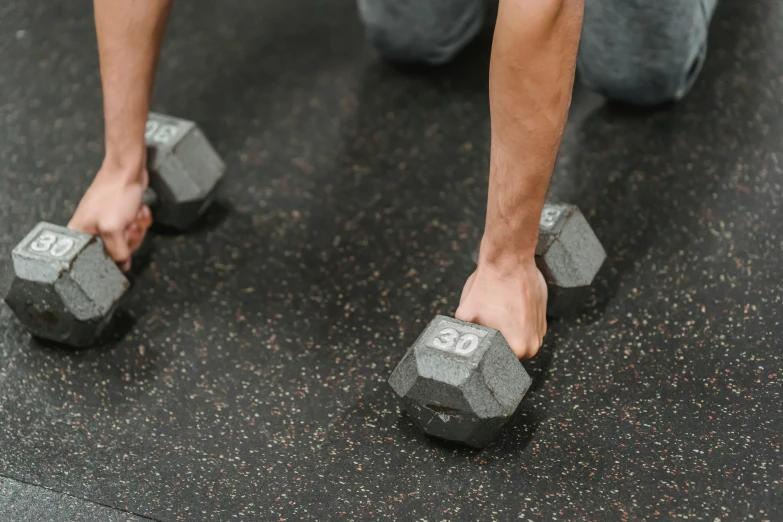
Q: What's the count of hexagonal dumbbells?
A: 2